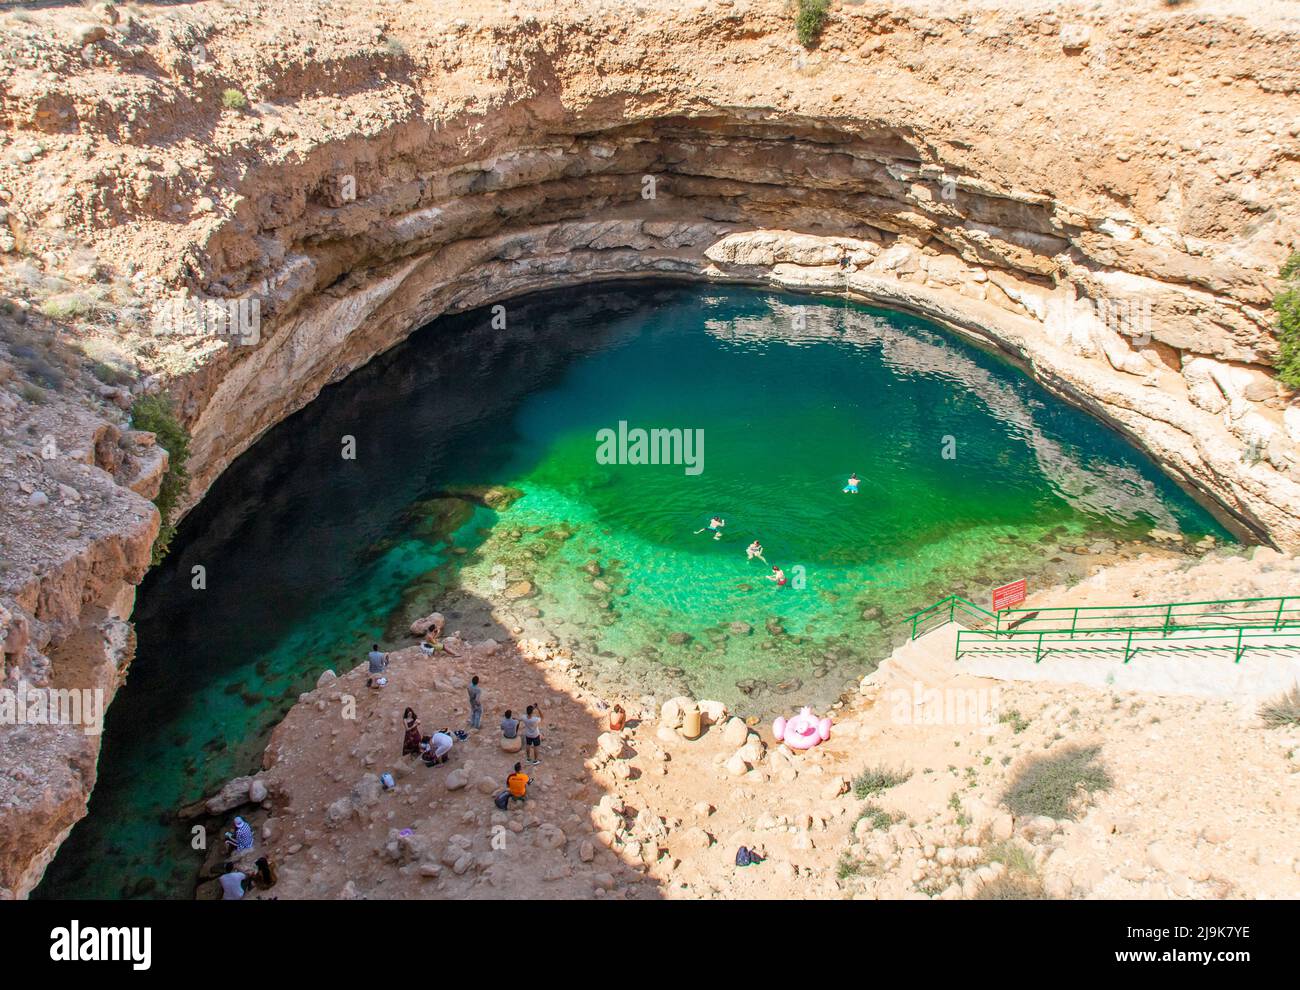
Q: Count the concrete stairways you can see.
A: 1